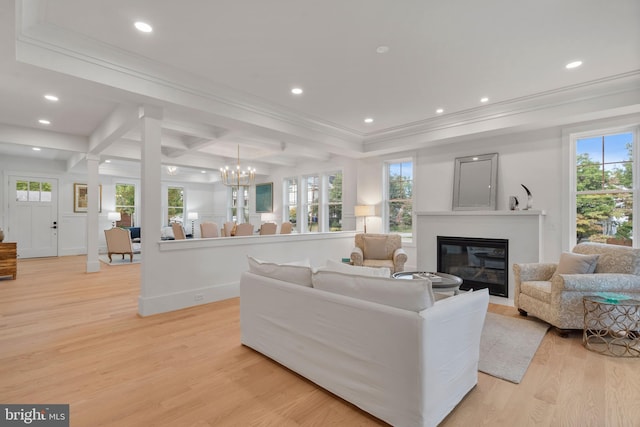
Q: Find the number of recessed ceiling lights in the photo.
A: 11